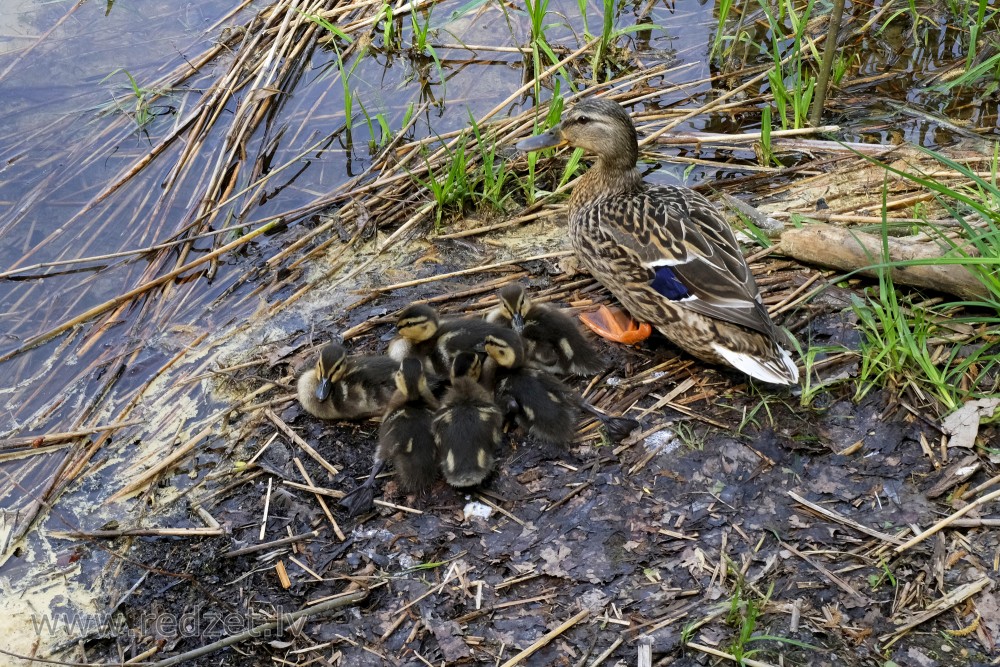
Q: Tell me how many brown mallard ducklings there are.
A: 6